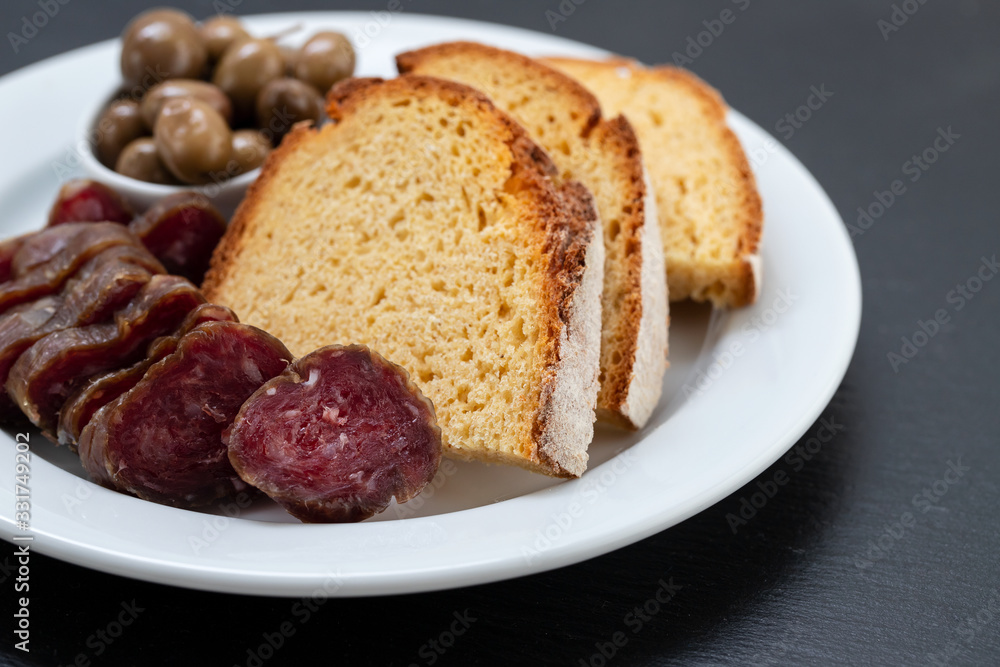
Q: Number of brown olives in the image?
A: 11